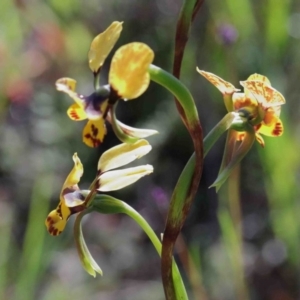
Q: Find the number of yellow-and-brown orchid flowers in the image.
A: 3